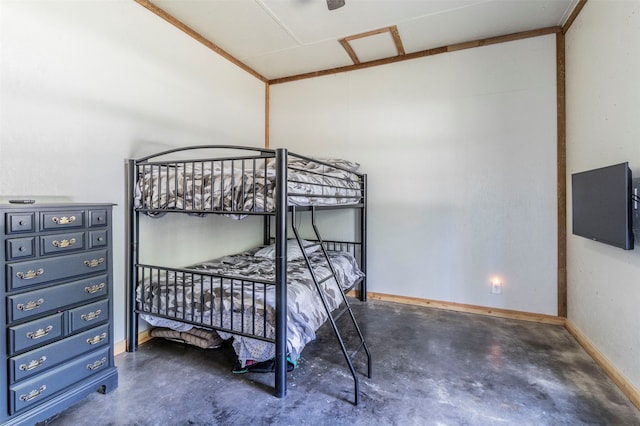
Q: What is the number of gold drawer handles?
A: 12